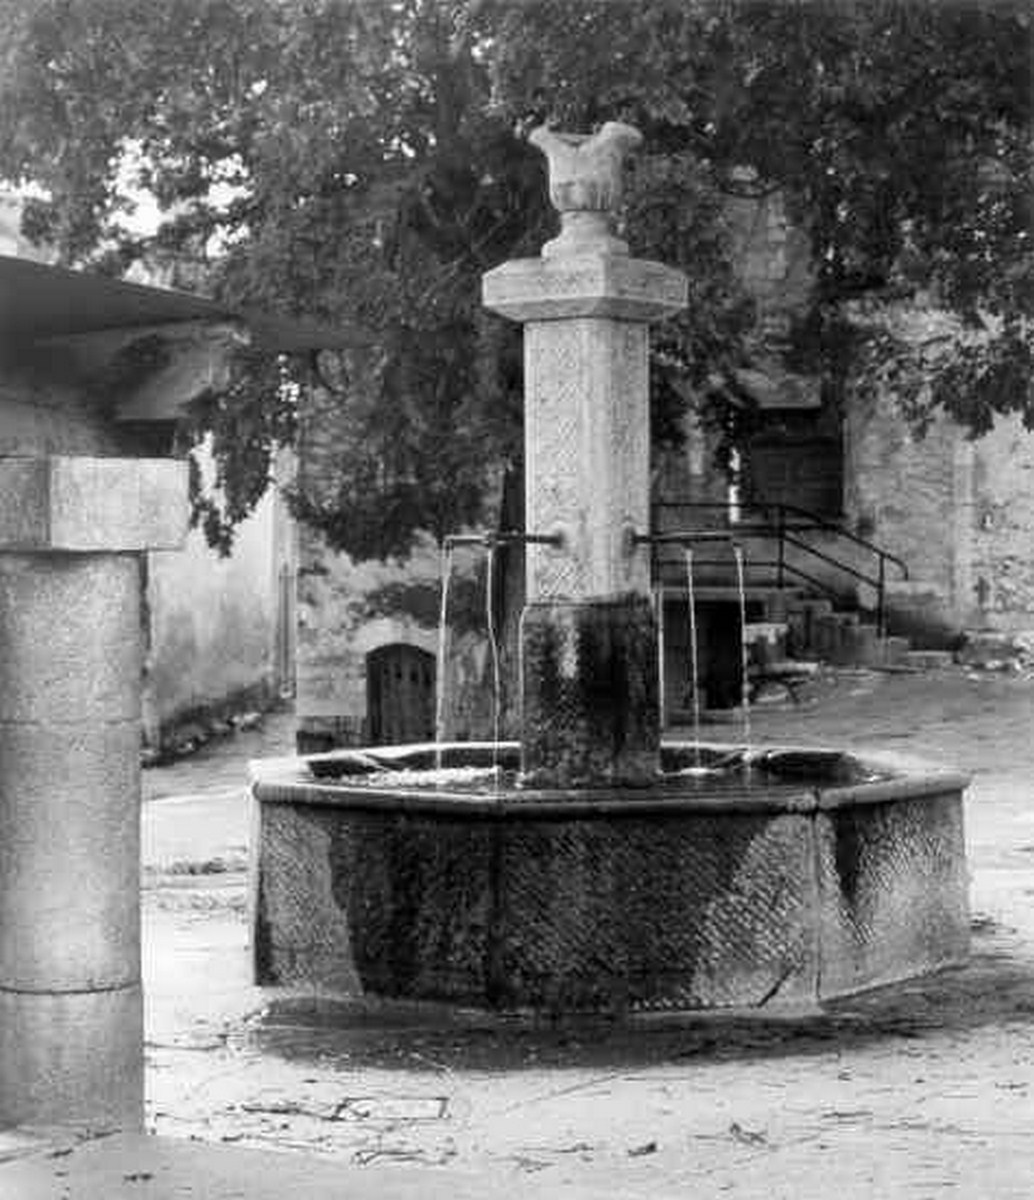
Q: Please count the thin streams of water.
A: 4